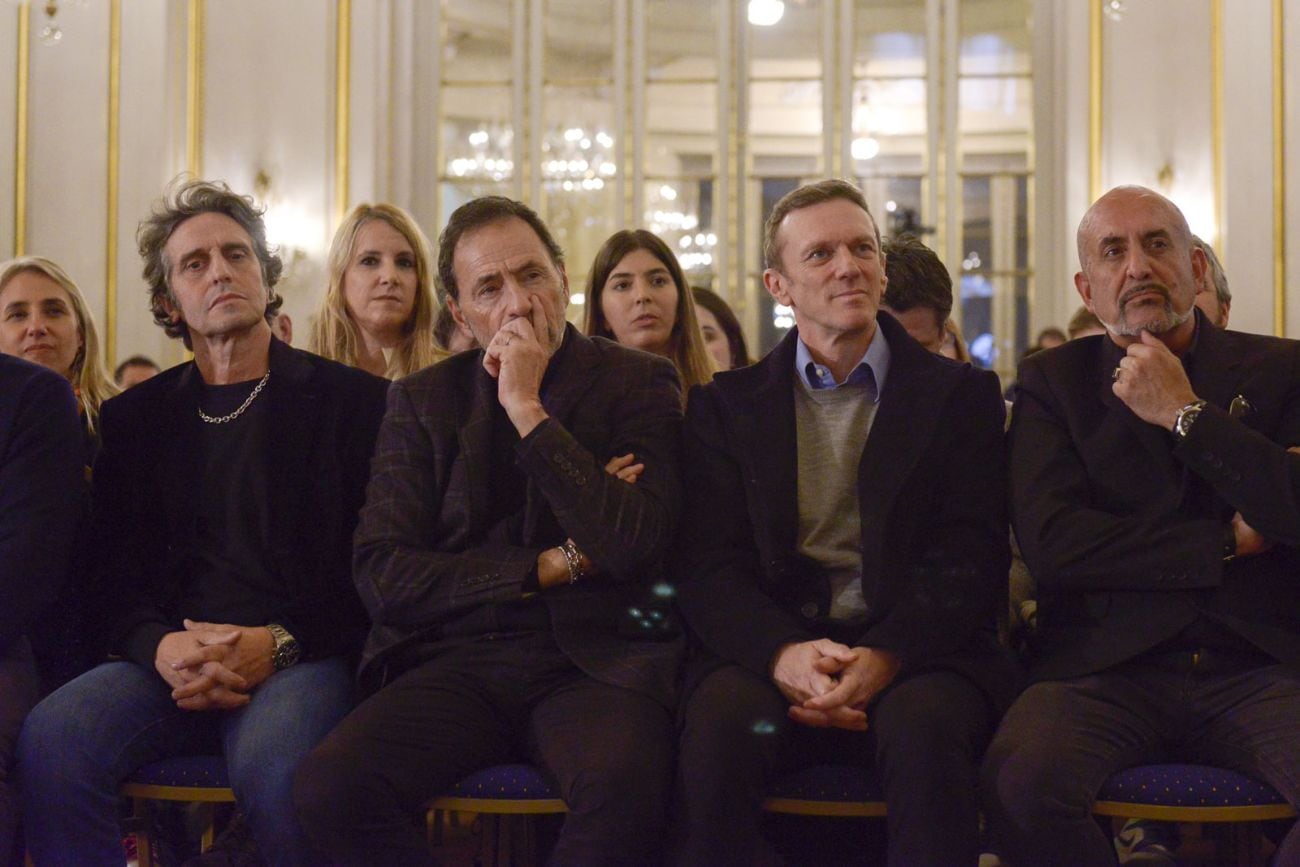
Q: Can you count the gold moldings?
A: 7